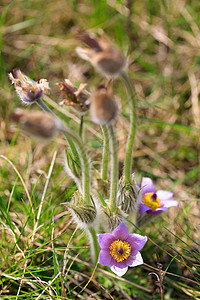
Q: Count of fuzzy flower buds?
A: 5